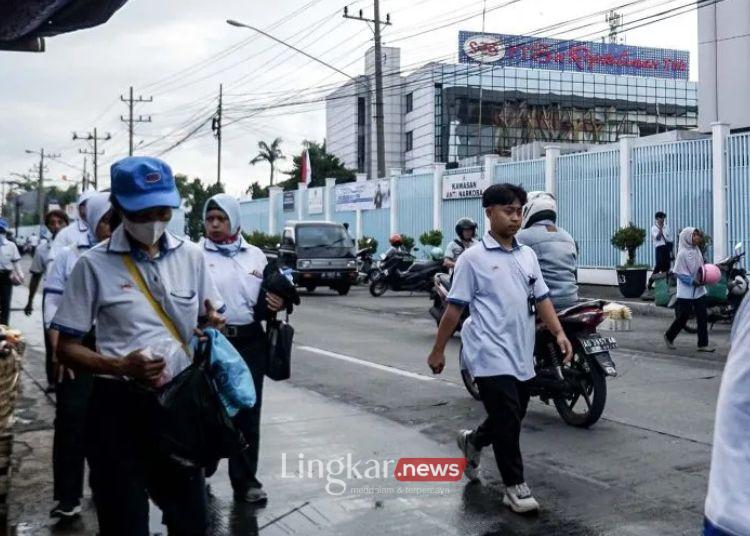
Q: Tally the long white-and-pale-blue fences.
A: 1